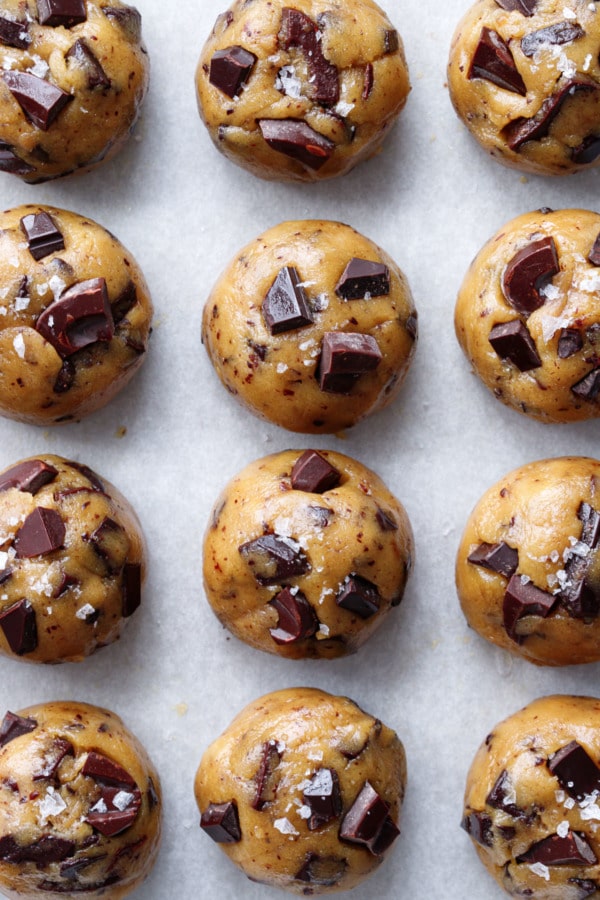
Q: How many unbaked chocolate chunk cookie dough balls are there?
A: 12